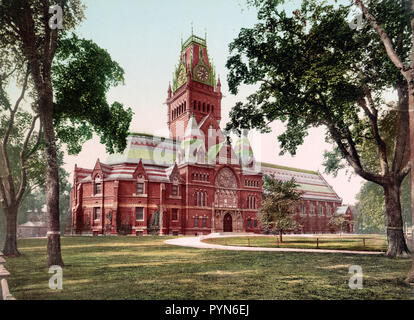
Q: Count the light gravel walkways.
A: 1